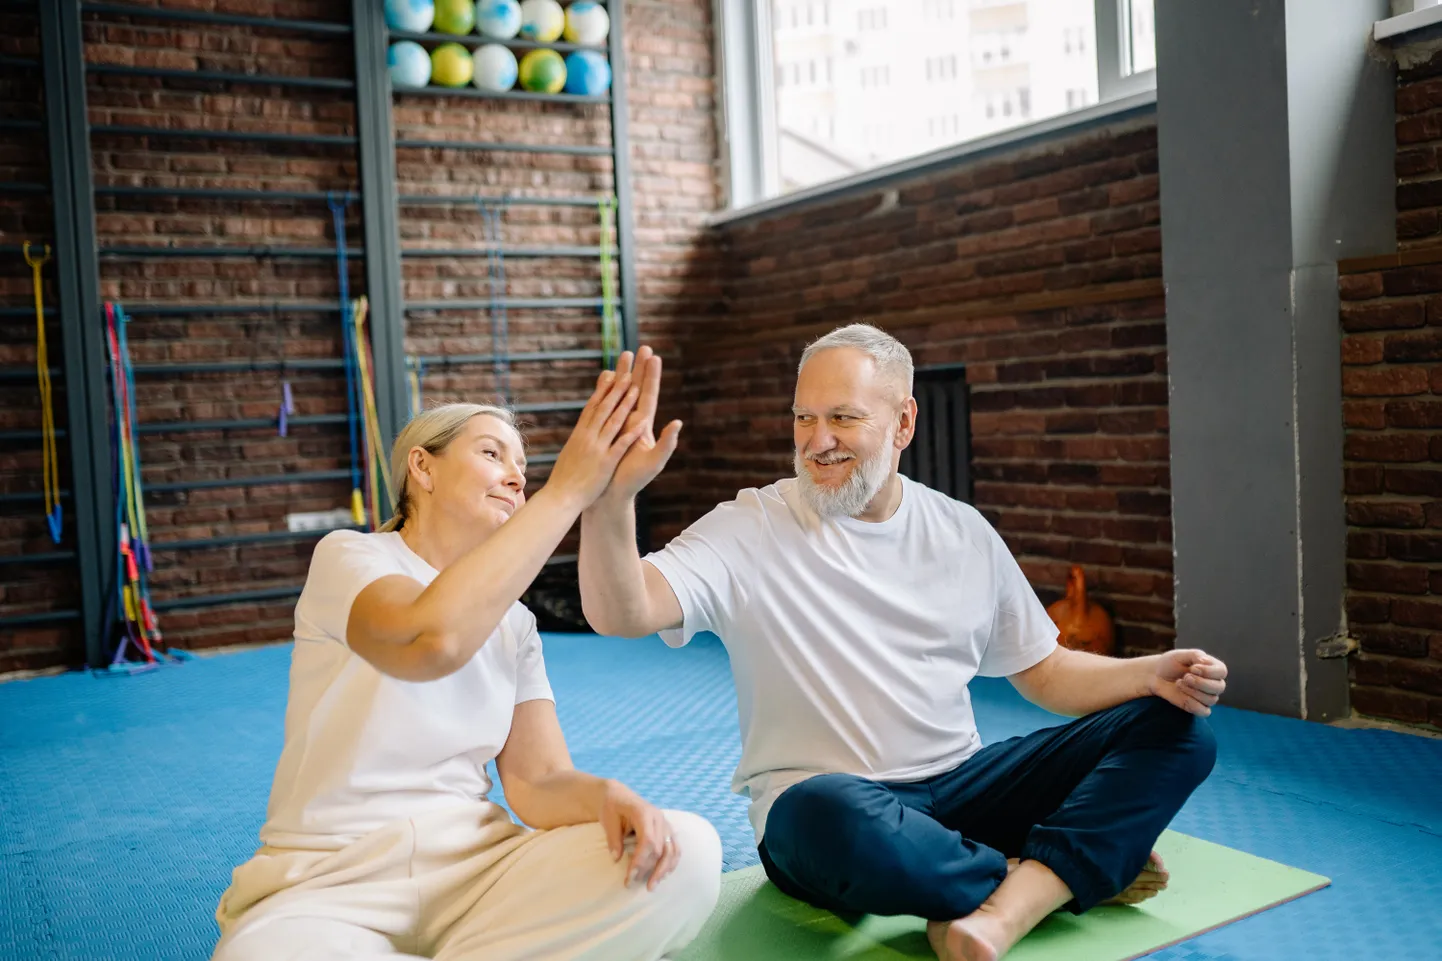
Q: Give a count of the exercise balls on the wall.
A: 10